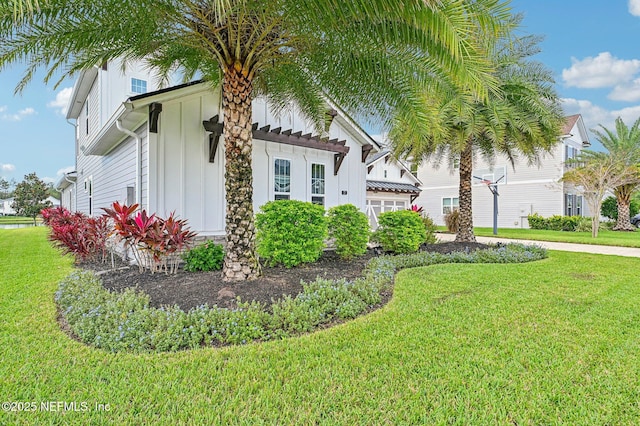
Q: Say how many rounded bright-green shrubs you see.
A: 3